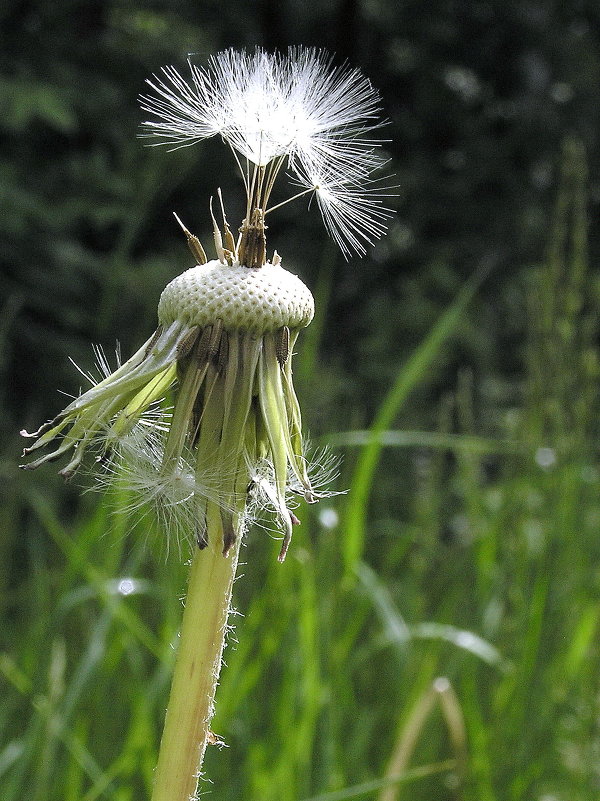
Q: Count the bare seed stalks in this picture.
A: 3